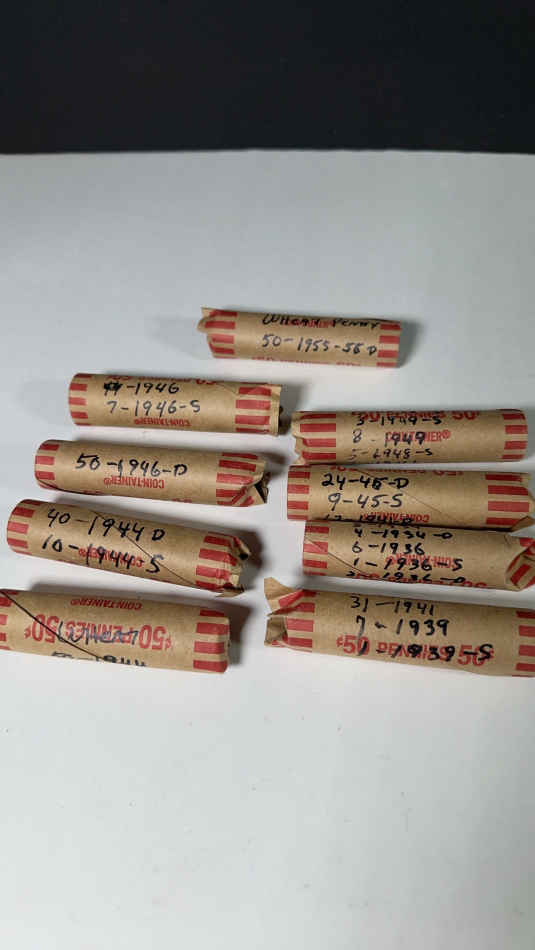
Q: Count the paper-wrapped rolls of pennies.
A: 9